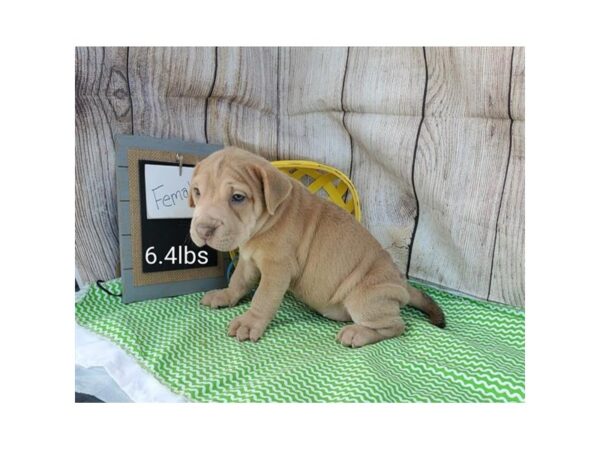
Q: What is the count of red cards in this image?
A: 0